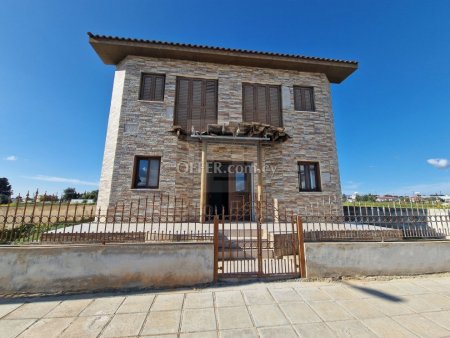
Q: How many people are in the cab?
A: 0